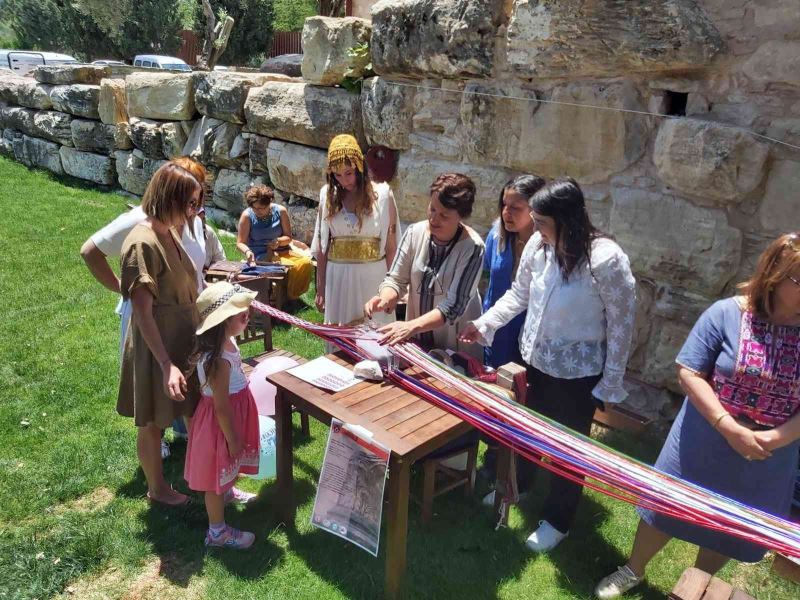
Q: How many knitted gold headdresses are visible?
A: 1